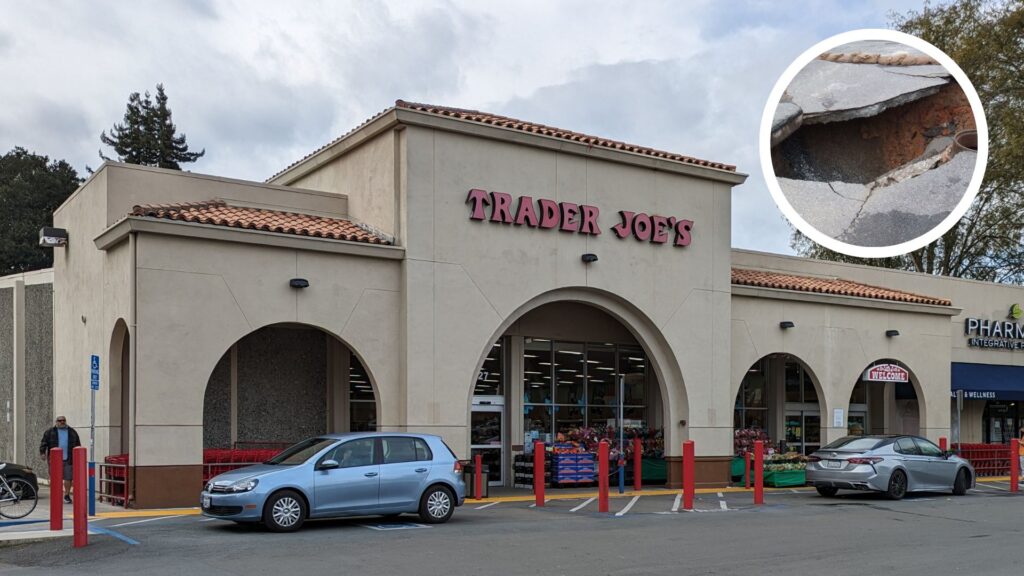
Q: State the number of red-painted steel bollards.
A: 11